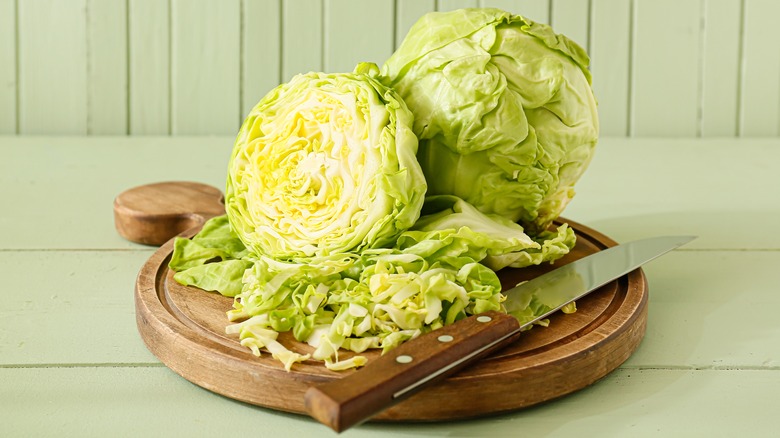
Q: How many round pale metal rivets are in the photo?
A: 3